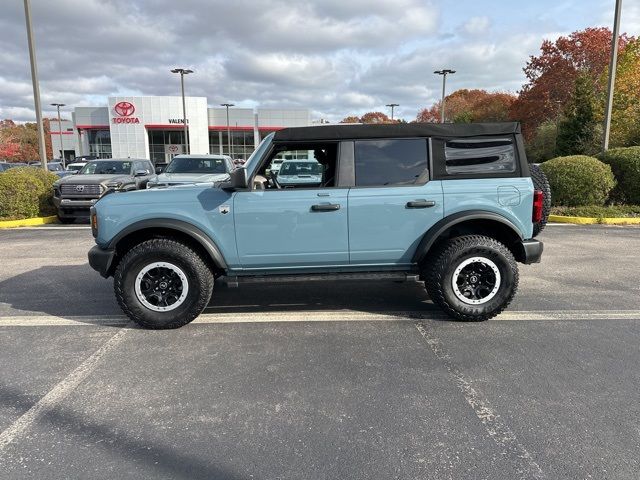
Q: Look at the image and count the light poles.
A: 7